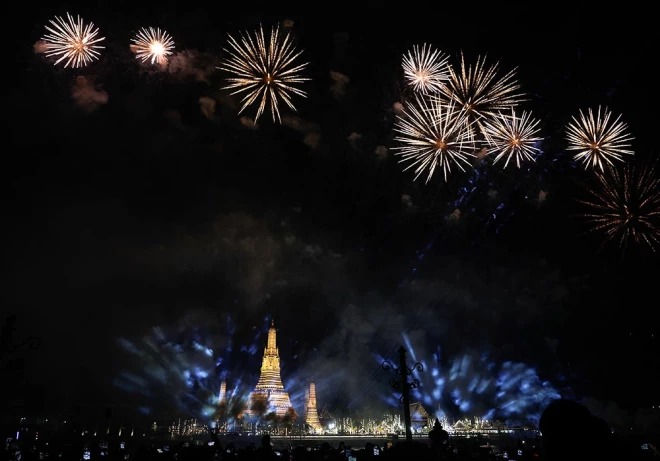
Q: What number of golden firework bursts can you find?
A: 9